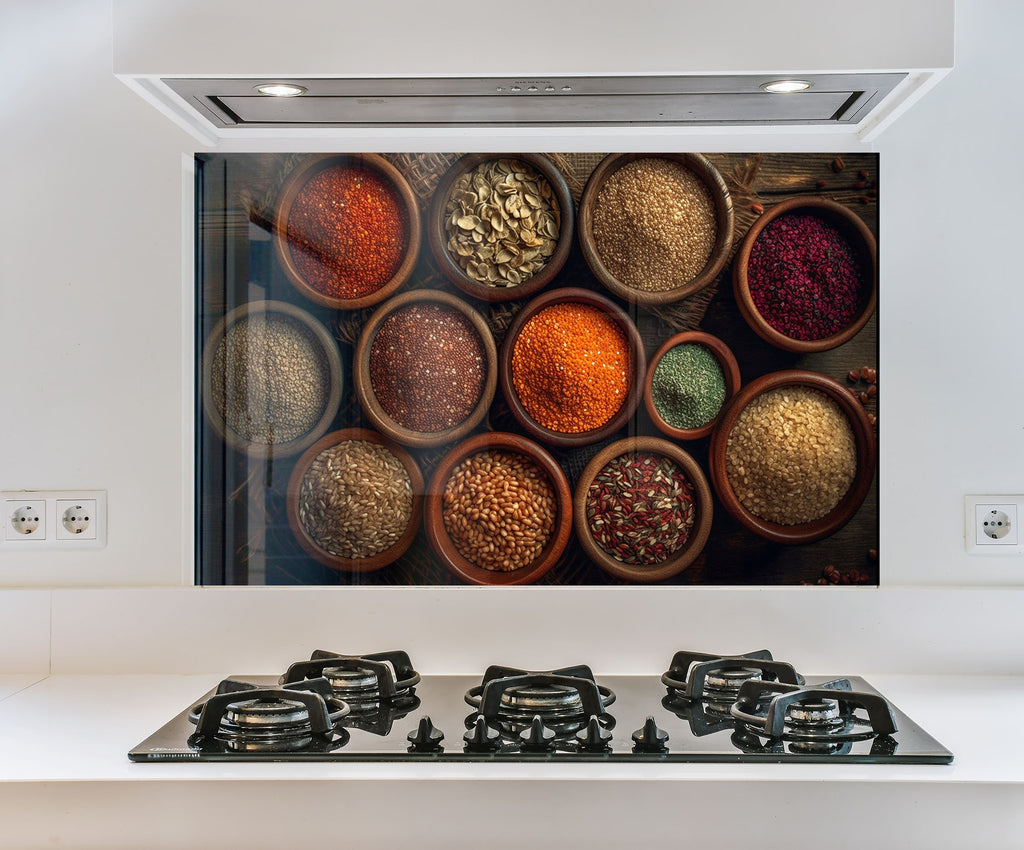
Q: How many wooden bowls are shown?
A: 12